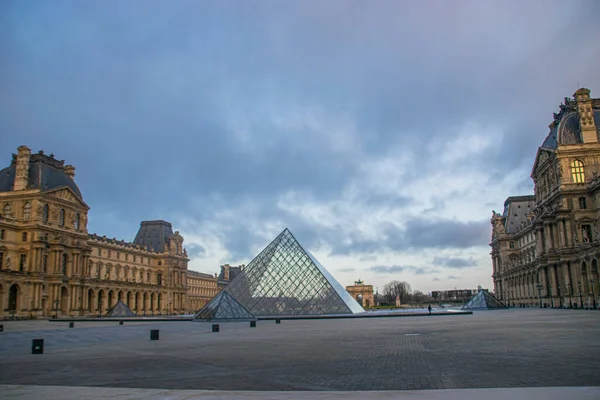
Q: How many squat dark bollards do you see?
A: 8